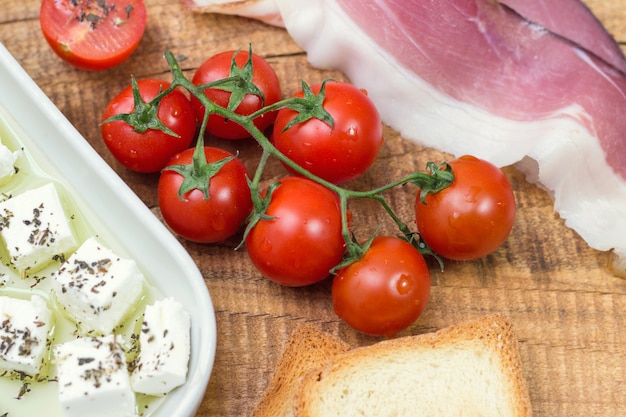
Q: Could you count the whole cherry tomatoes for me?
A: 7